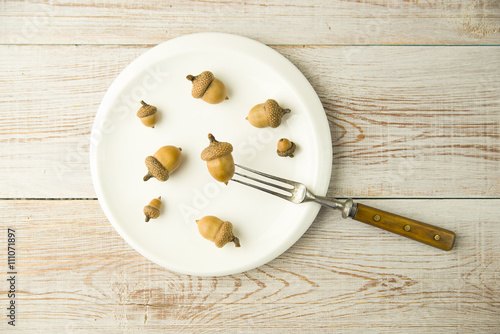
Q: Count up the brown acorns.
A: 8